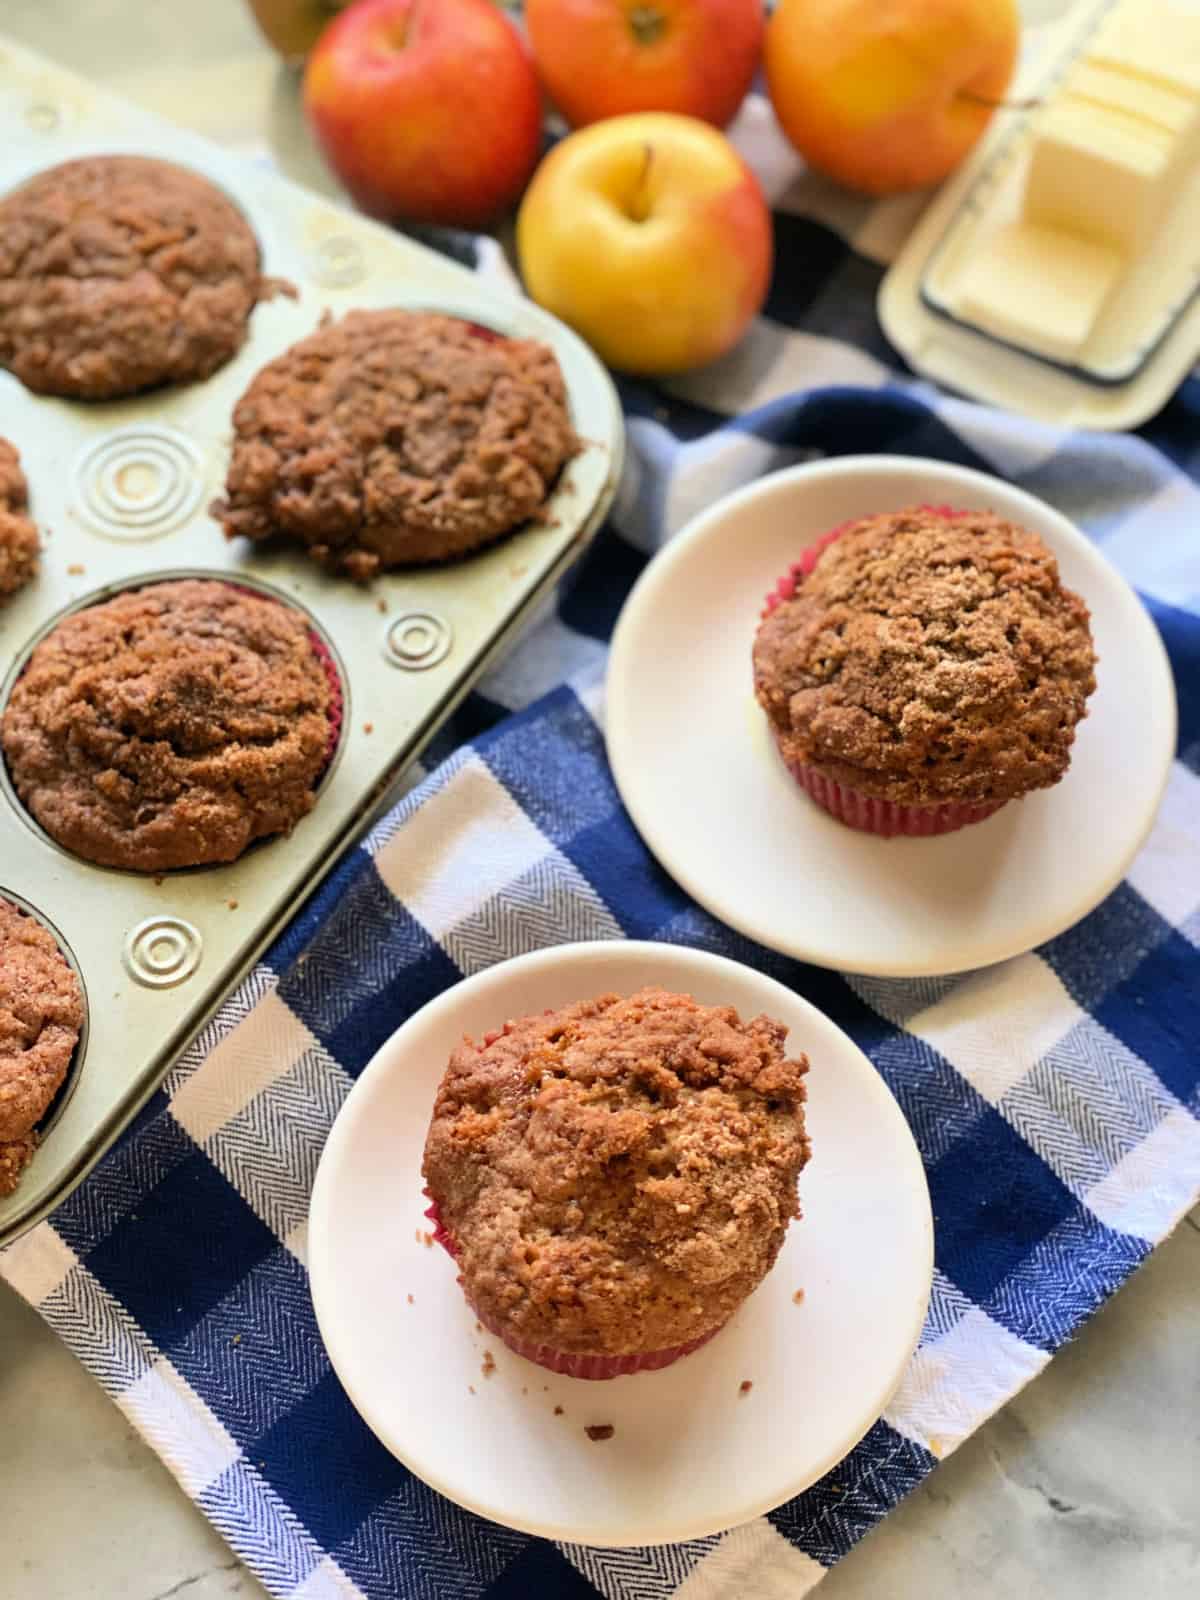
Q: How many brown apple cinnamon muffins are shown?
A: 7